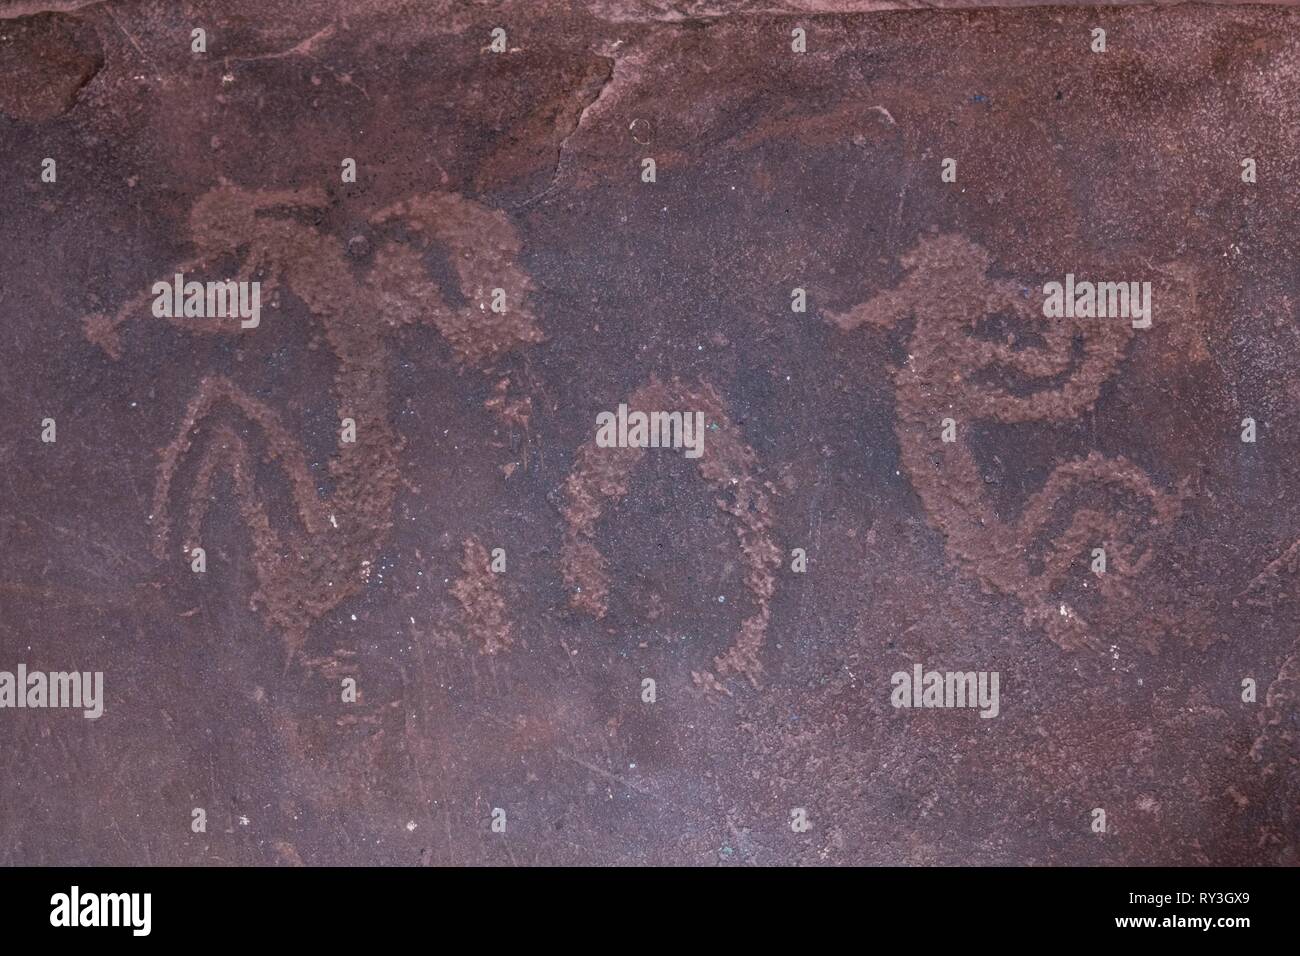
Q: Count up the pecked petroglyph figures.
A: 3